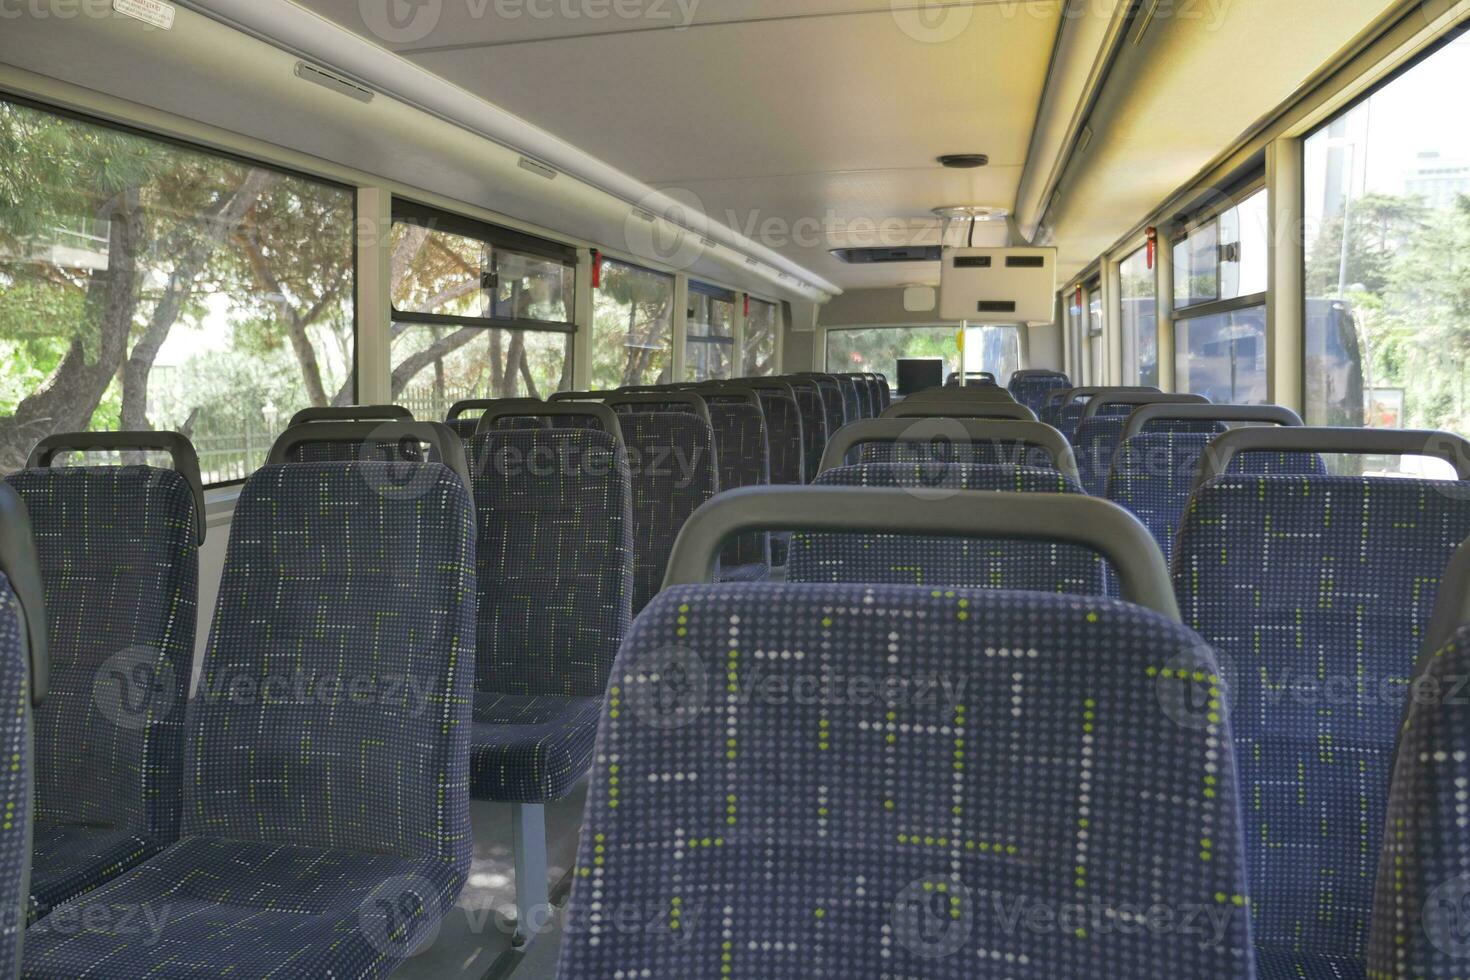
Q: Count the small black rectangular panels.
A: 3